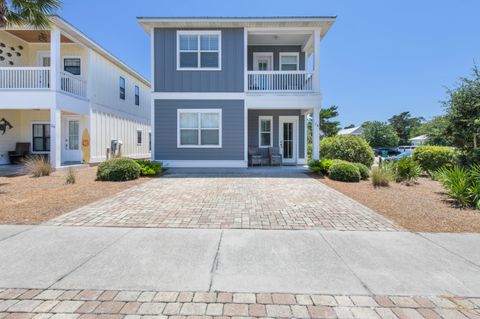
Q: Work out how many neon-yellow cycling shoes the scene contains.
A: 0